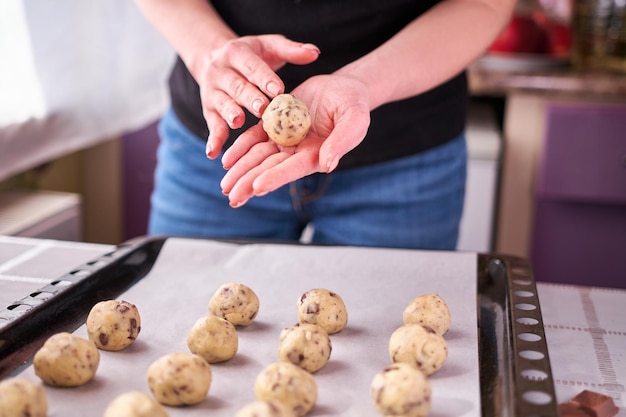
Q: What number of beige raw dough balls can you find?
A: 15